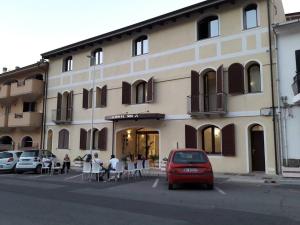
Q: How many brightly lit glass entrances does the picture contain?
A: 1